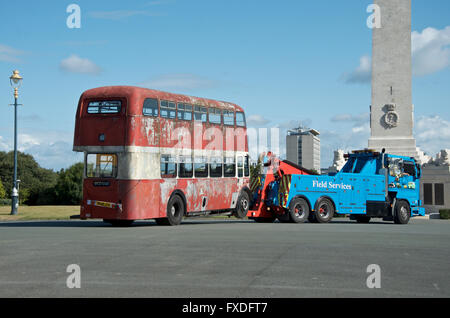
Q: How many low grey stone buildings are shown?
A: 1